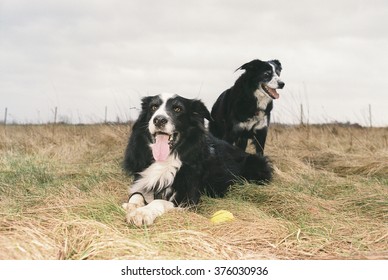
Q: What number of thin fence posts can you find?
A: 5